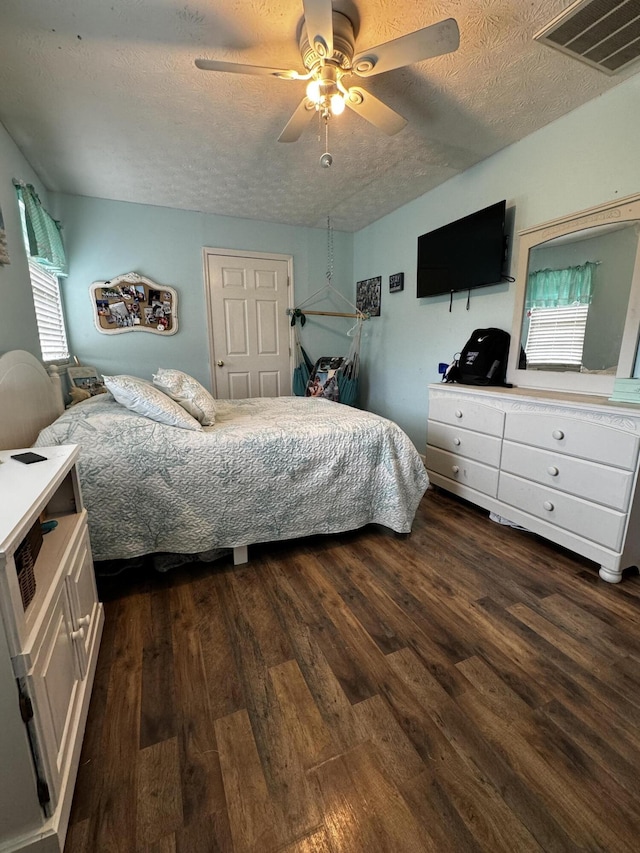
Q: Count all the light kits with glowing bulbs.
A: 1